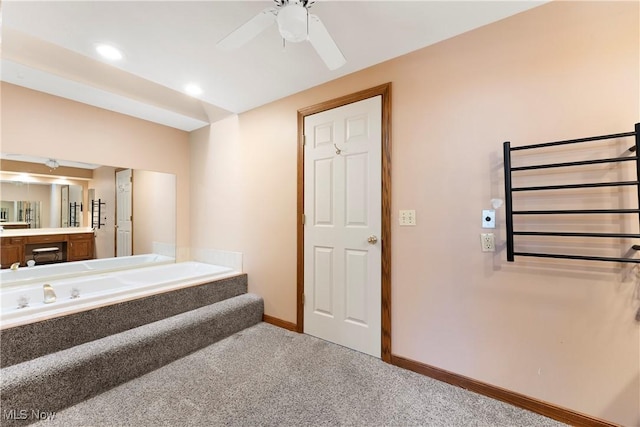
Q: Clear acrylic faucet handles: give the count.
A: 2